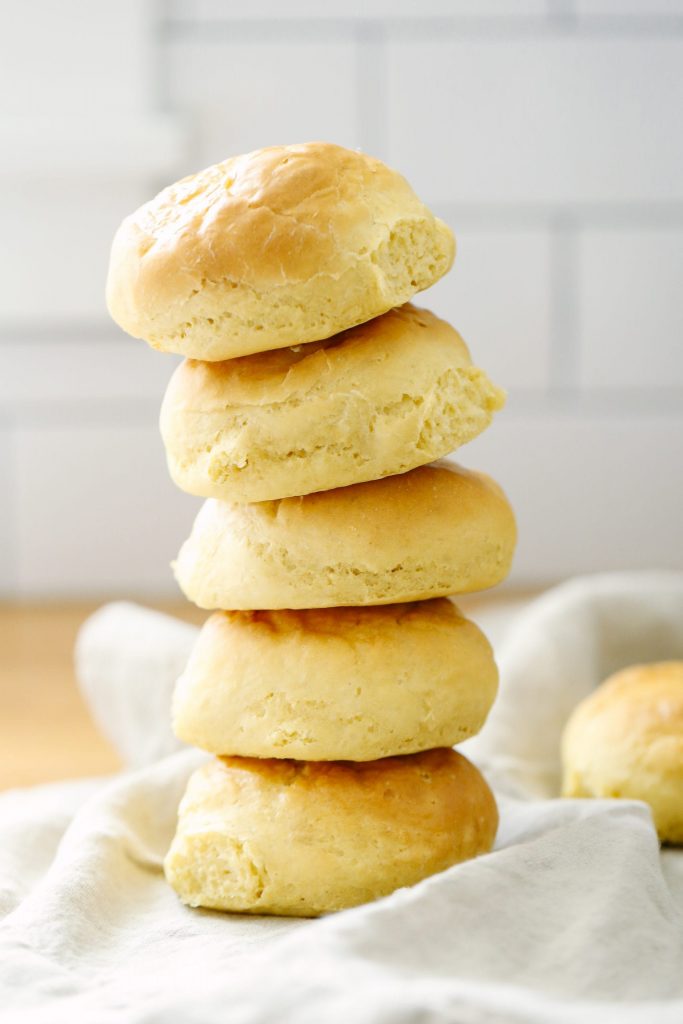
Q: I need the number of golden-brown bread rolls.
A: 6